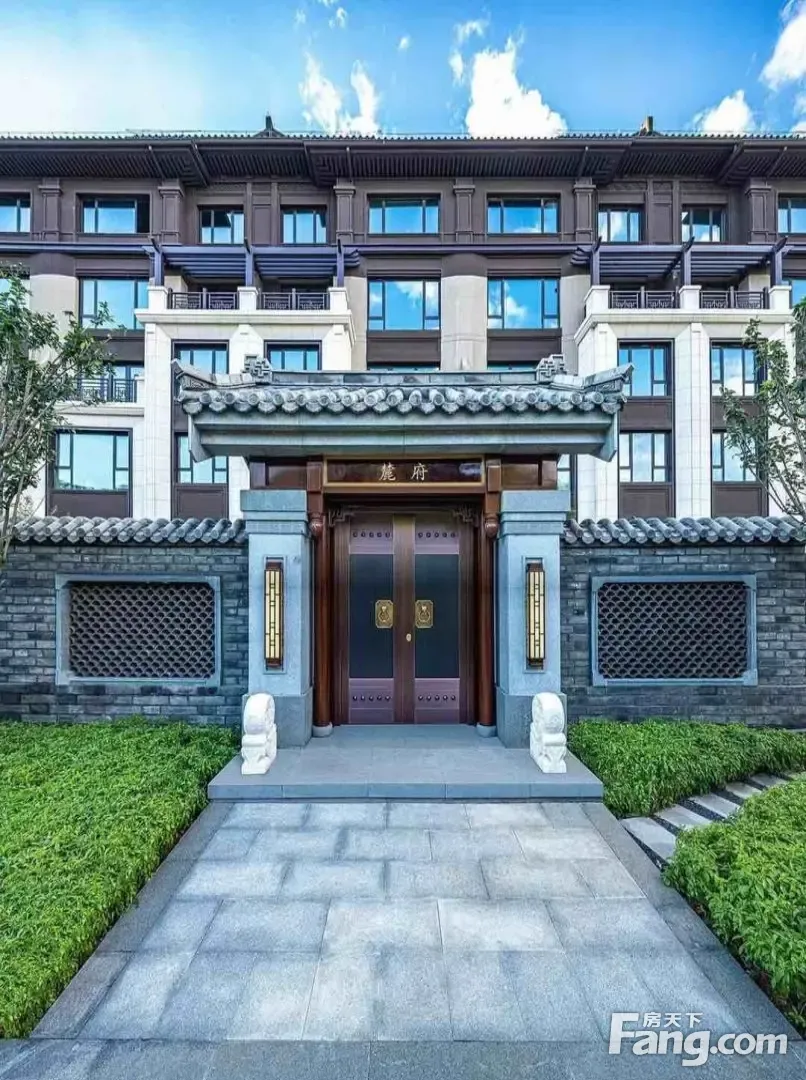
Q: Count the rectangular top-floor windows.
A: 9